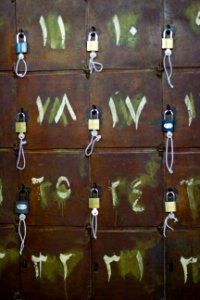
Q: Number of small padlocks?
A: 9